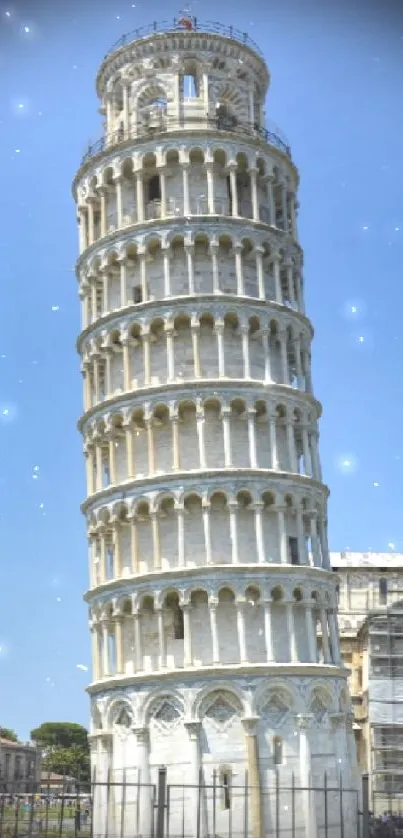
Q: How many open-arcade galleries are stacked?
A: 6